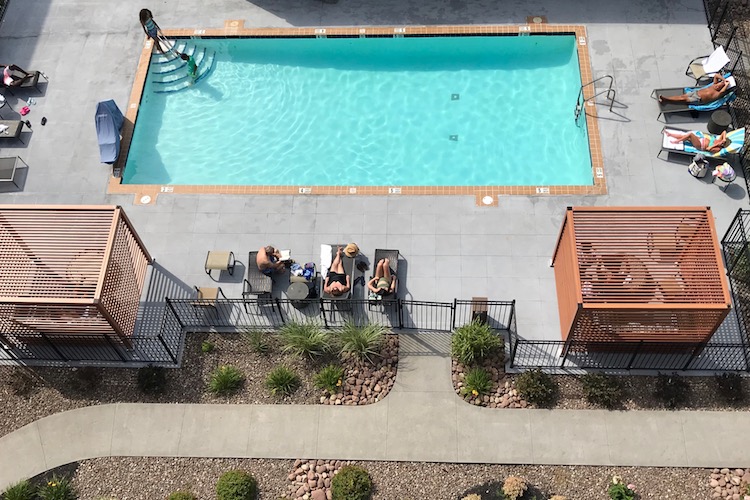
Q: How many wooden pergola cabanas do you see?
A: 2